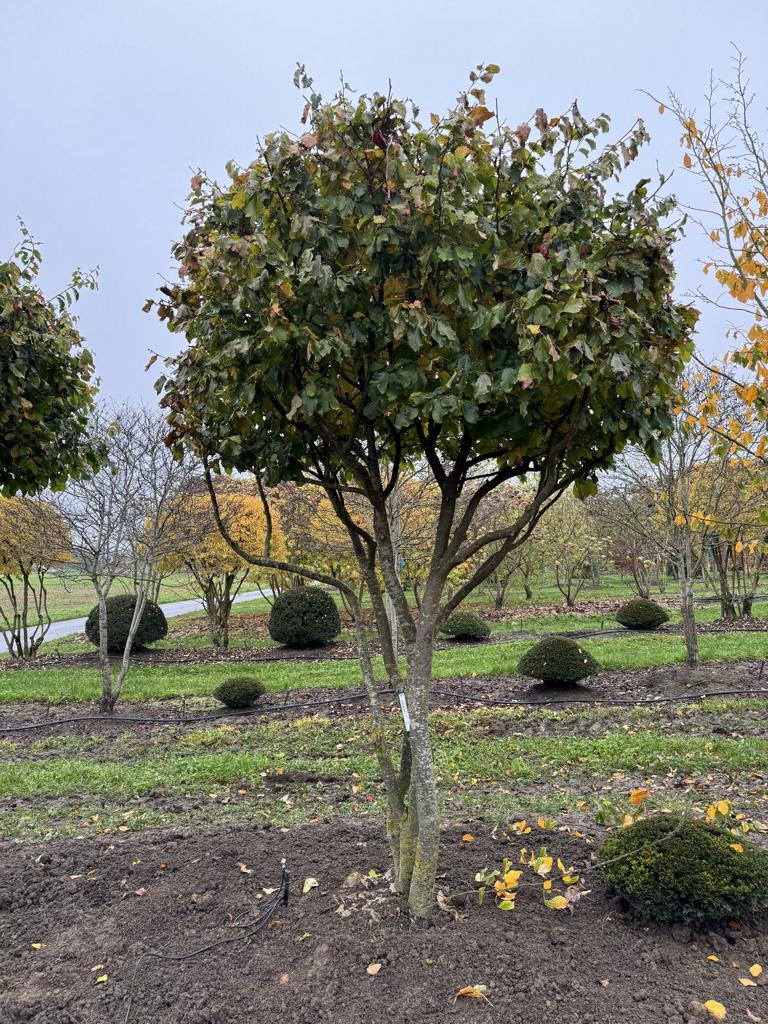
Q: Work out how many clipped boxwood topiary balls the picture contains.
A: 7